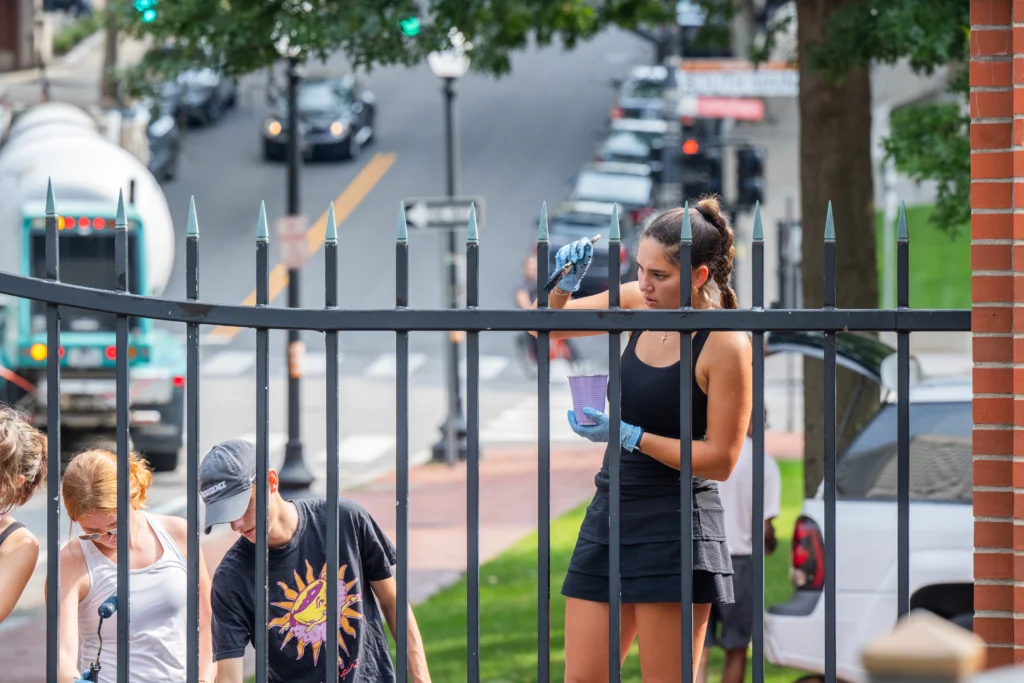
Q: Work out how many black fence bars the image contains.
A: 13